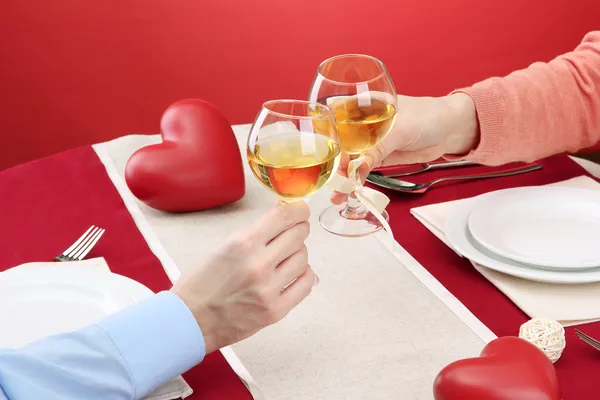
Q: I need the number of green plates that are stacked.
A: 0